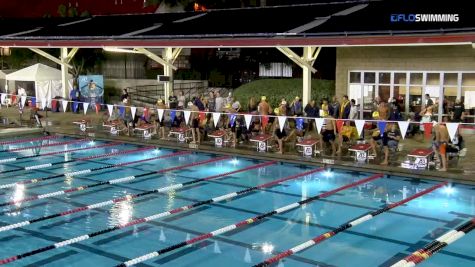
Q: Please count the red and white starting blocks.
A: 9